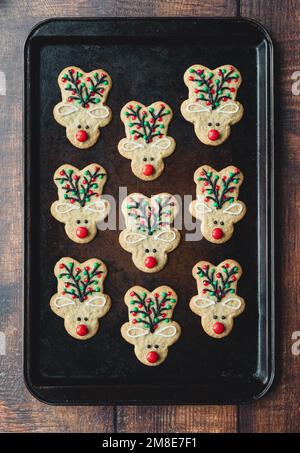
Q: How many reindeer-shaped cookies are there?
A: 9